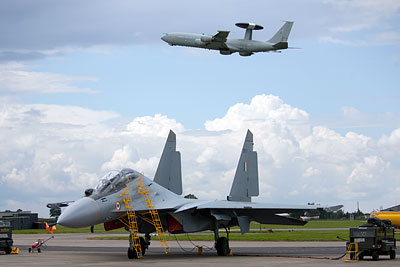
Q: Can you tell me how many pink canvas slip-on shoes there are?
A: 0